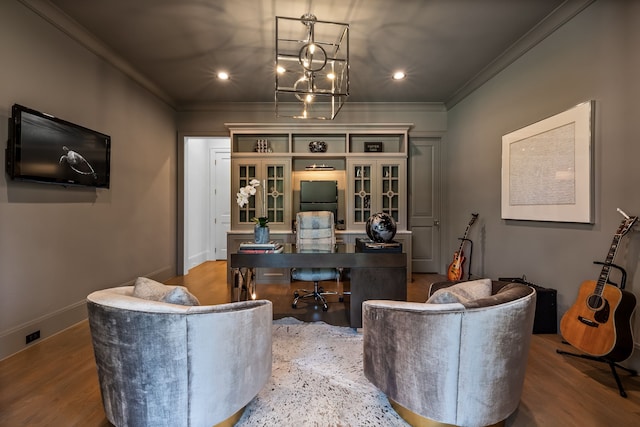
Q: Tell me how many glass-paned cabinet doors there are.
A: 4